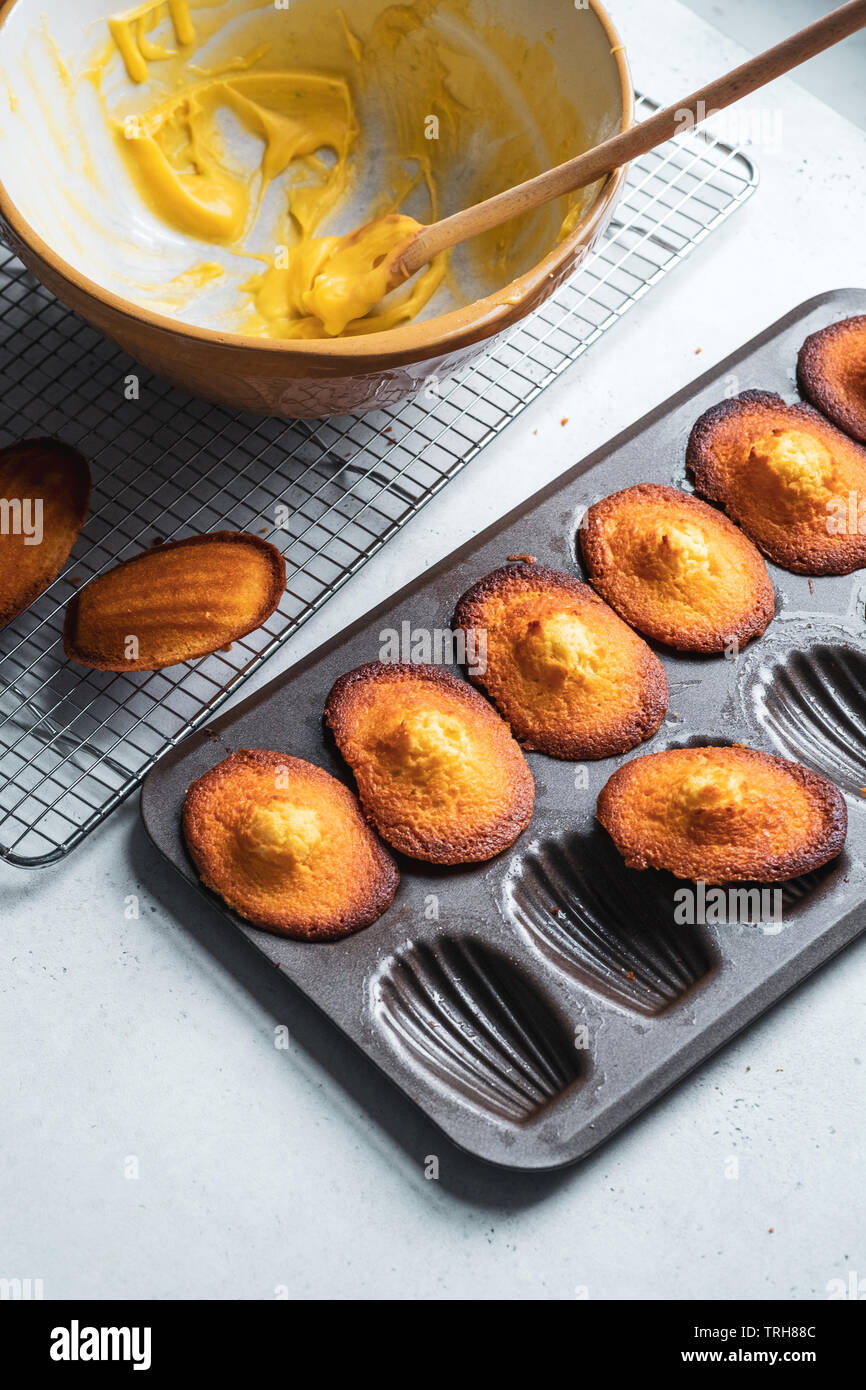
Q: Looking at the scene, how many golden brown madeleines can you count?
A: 9